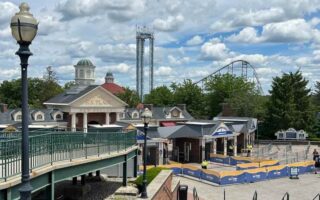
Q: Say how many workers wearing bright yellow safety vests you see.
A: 3